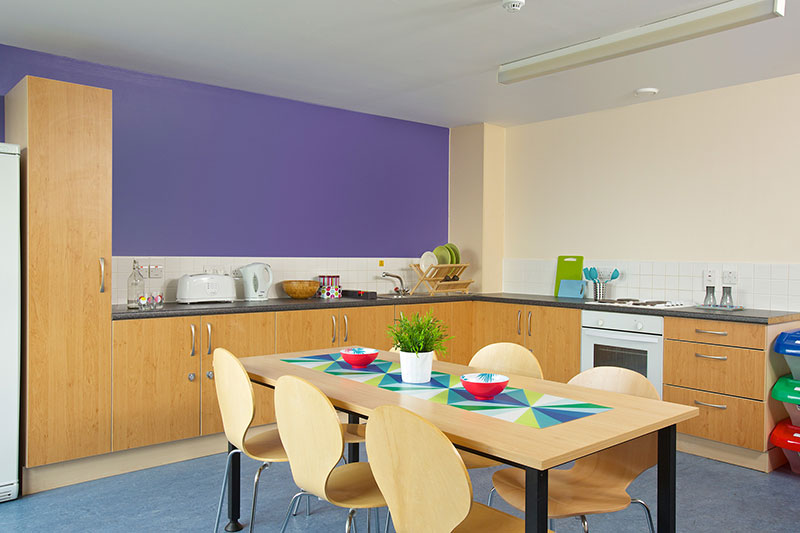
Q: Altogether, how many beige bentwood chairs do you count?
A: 6